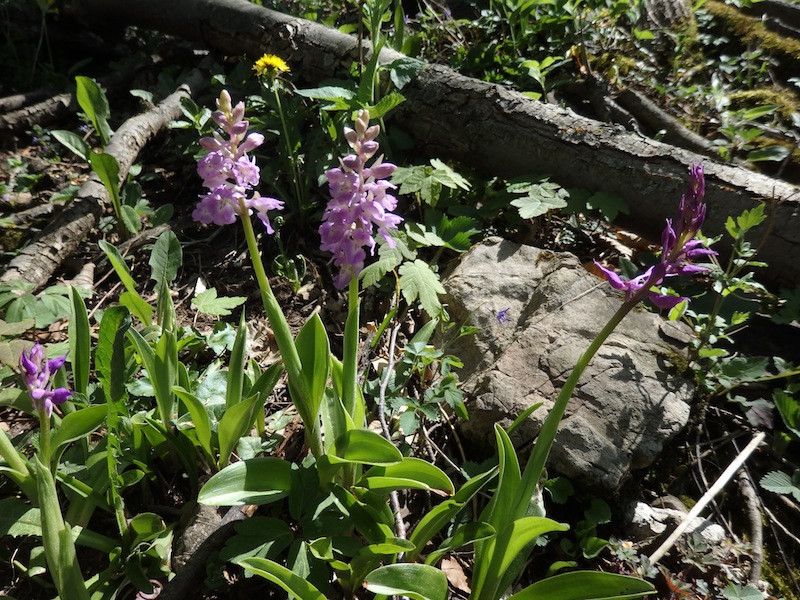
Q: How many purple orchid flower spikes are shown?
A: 4